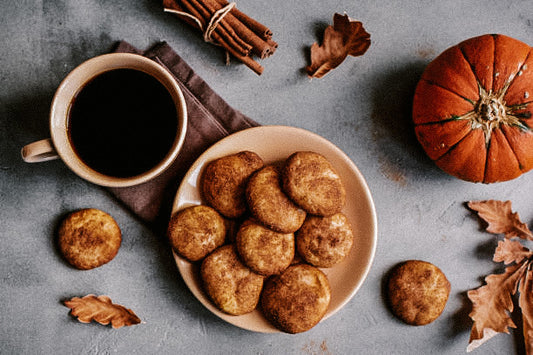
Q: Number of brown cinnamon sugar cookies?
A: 10